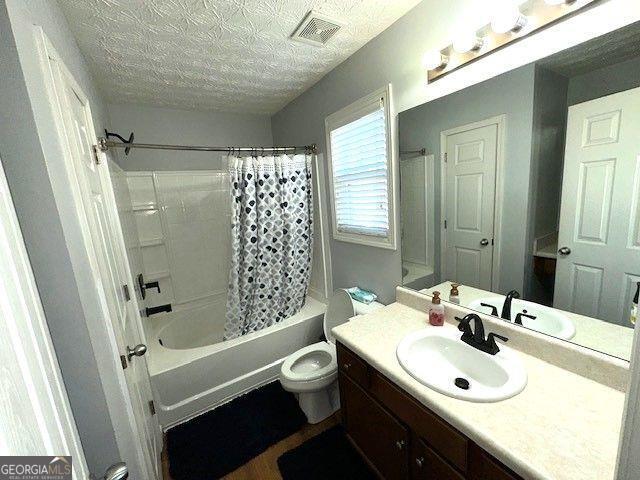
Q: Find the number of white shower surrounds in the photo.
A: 1